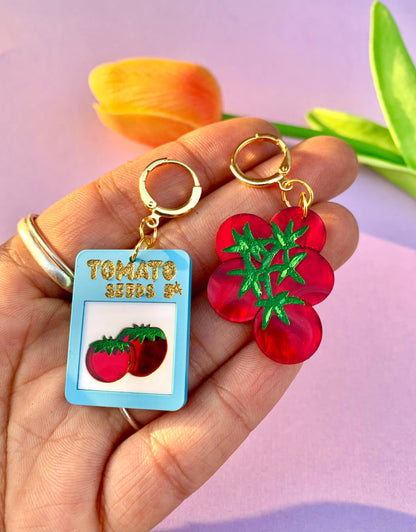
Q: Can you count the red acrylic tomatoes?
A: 7